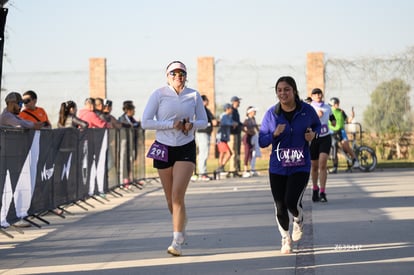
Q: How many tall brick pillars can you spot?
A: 3